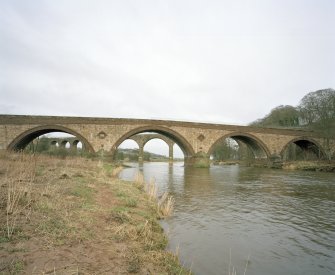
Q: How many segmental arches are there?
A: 4